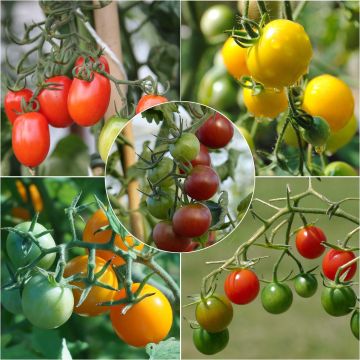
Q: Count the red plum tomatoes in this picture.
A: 6